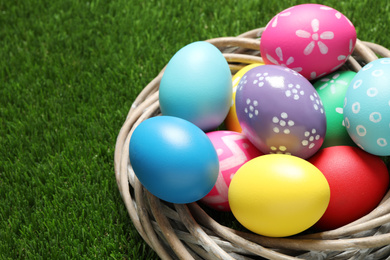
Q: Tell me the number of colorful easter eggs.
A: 10